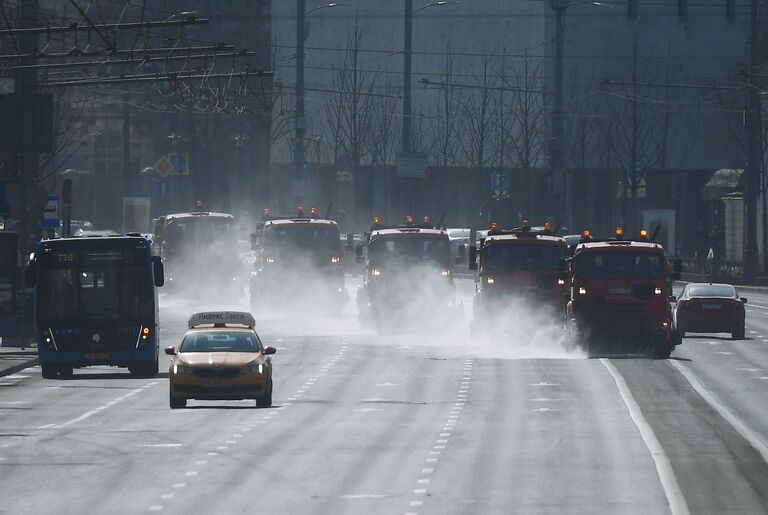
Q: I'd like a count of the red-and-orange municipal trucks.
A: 5